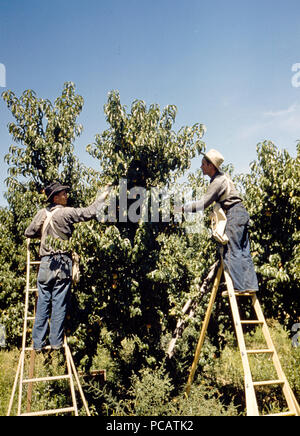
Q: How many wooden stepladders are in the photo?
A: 2